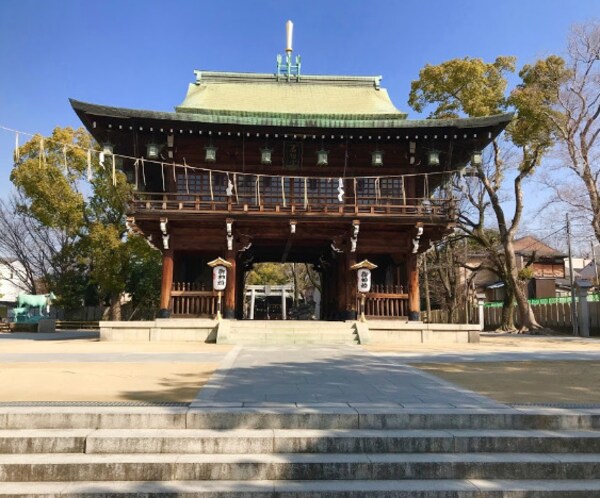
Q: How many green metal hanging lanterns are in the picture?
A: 8